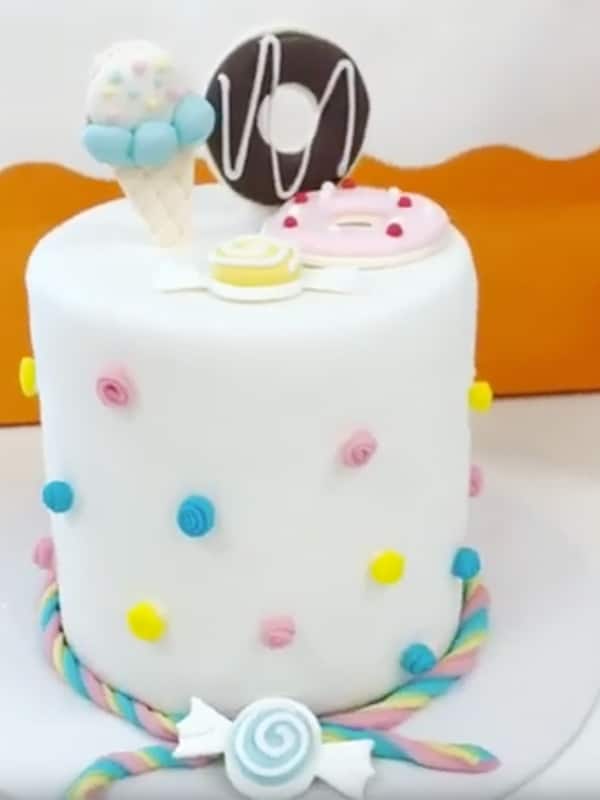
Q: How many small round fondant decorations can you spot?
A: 13